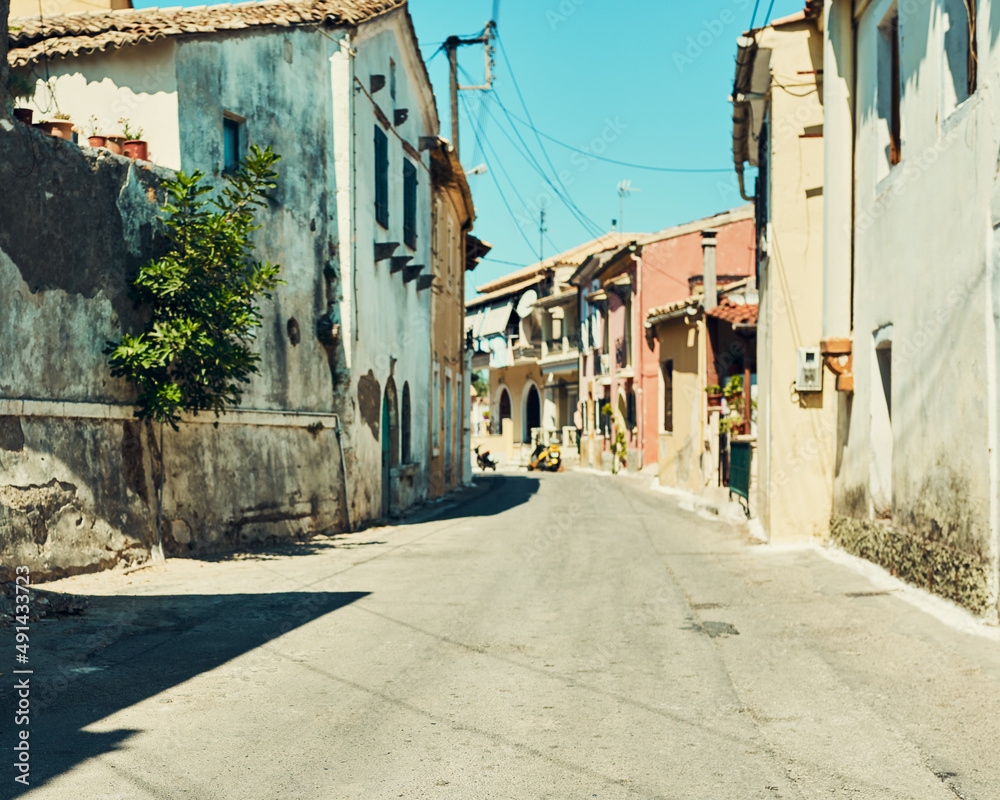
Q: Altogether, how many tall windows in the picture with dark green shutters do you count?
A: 2